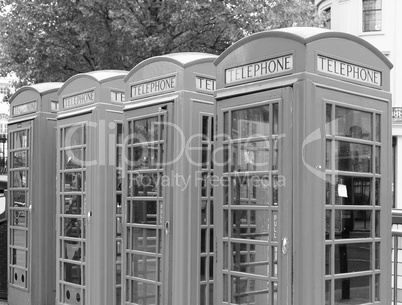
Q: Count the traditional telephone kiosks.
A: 4